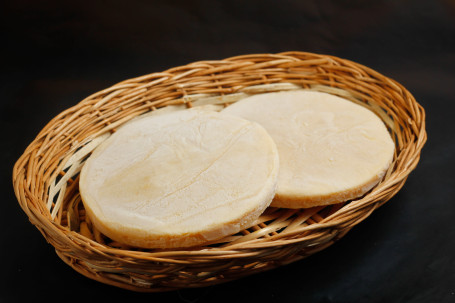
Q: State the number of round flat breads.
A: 2